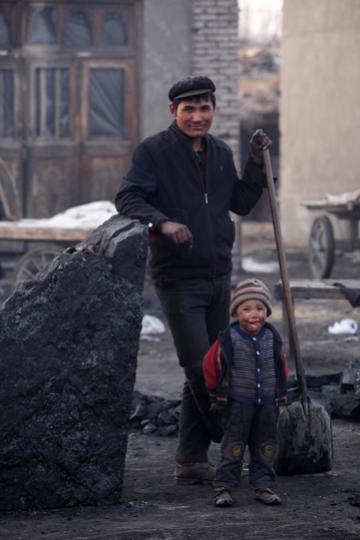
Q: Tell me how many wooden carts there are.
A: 2